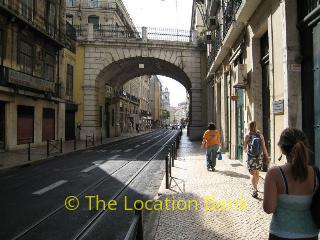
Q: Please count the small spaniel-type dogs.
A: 0